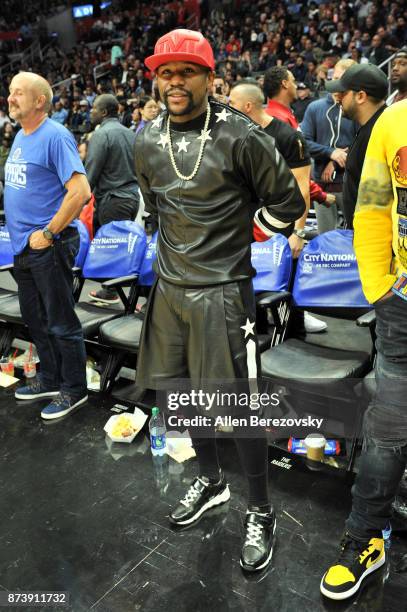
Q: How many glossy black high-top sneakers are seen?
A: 2